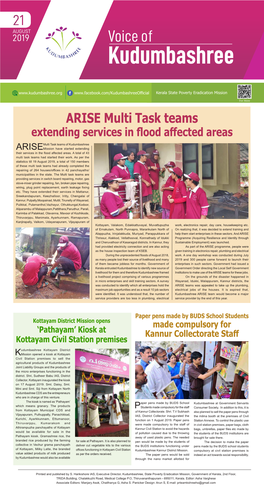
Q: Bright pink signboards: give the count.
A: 1